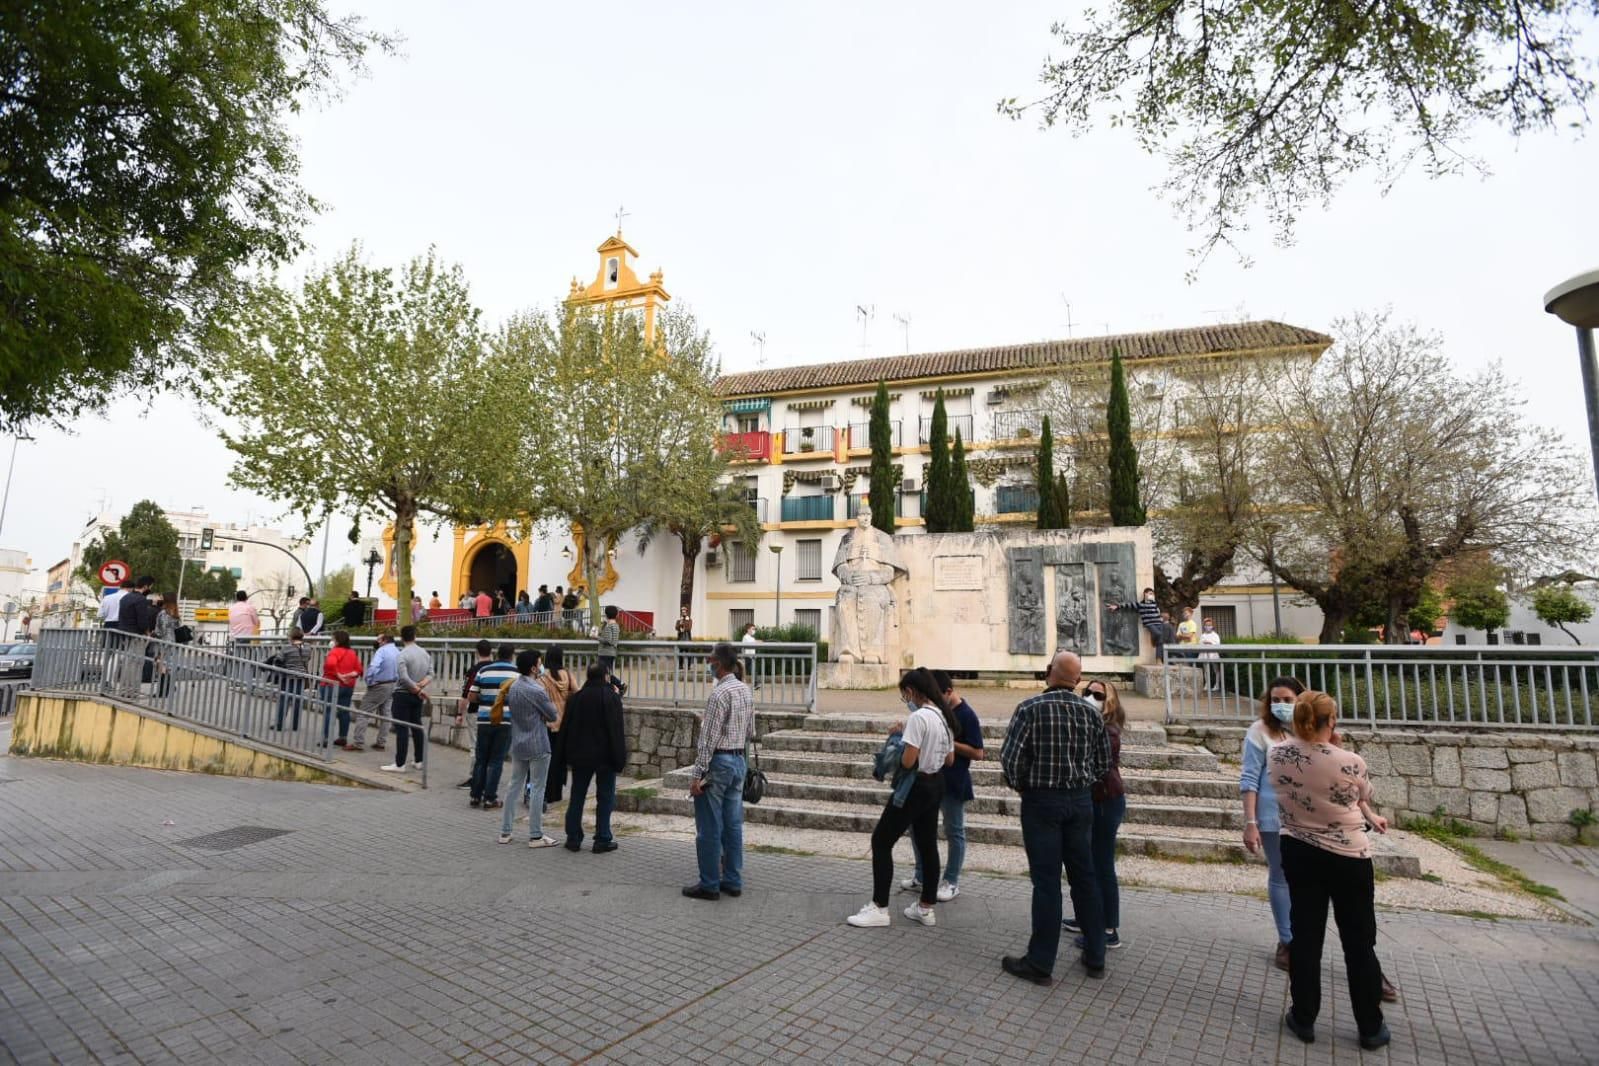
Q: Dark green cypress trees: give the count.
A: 6